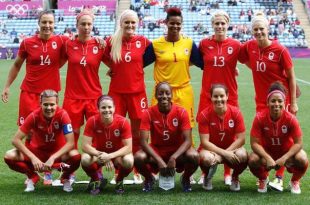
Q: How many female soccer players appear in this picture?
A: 11